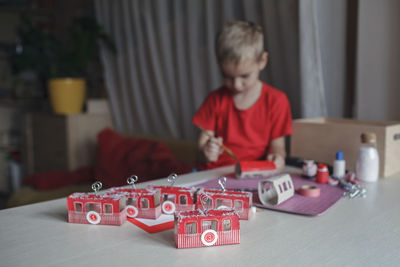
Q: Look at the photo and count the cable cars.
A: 5